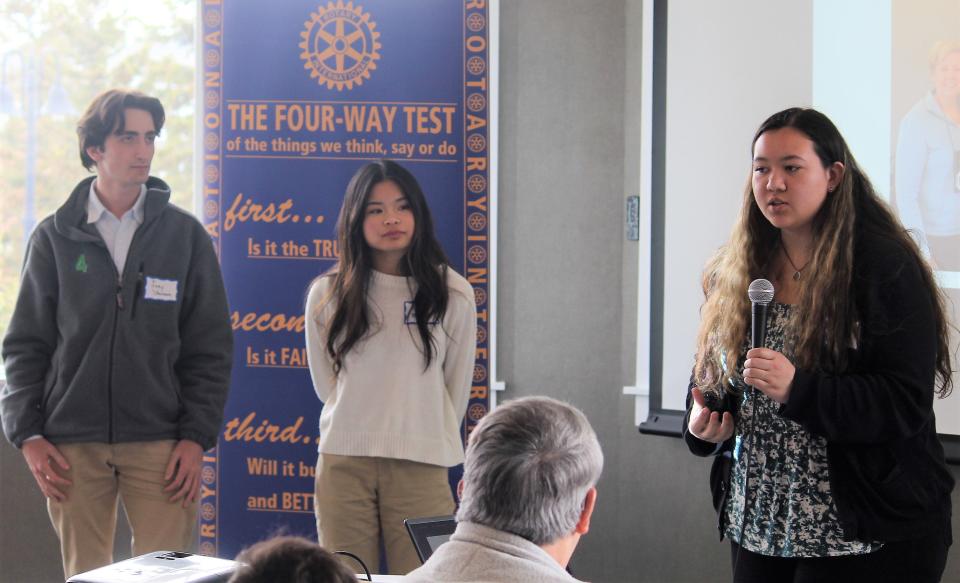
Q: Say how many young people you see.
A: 3